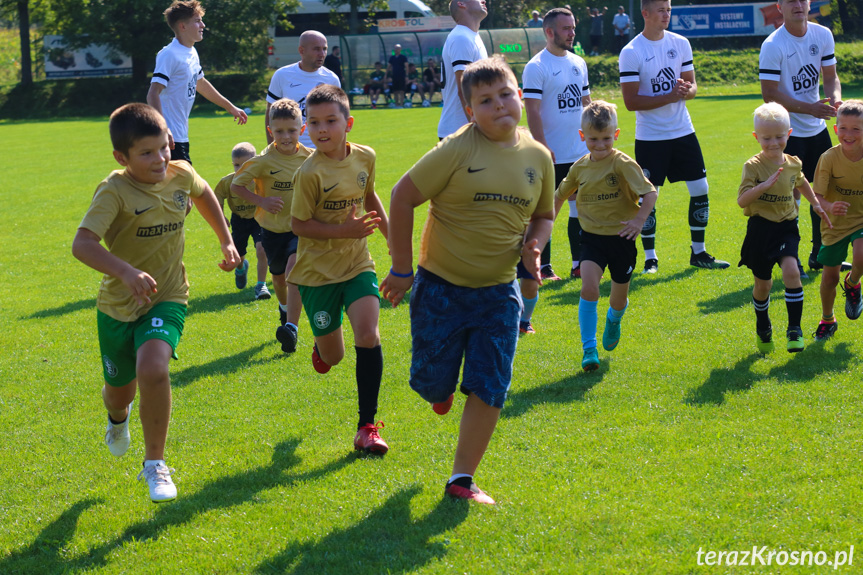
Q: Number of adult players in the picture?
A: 6